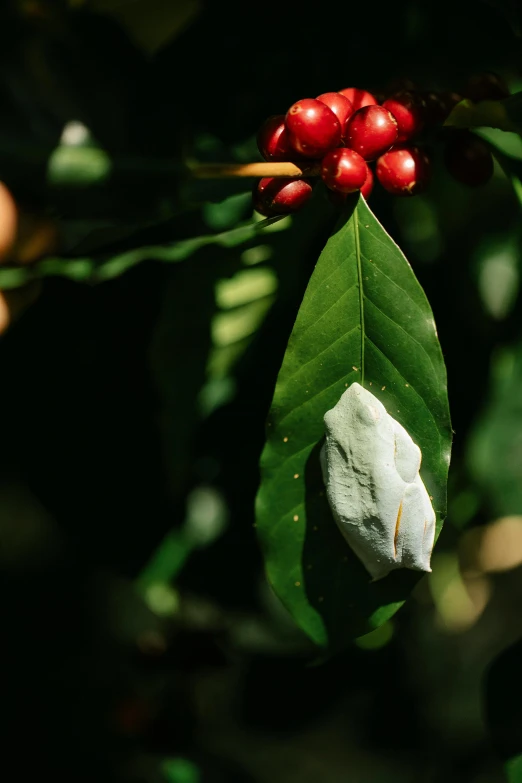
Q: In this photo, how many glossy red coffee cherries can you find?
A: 10